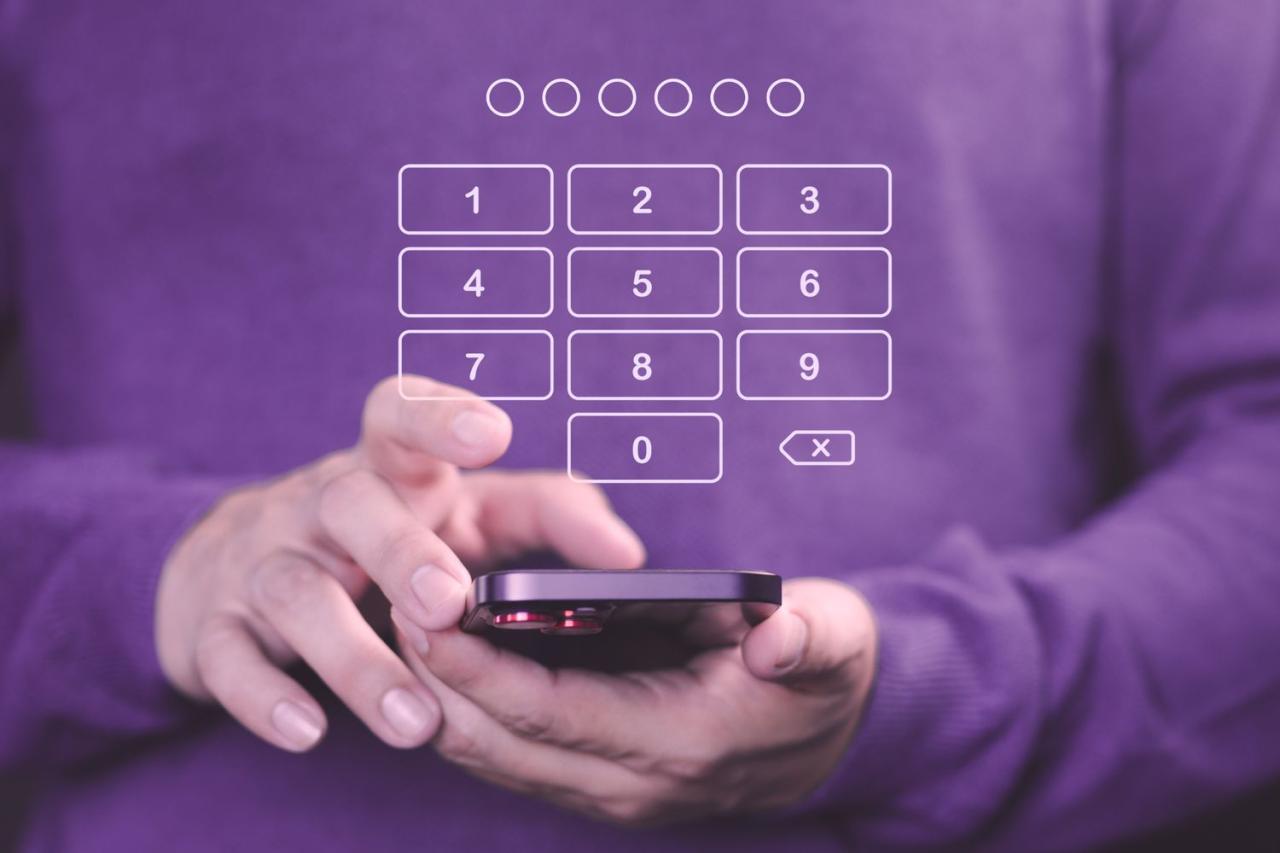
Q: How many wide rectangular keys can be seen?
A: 10